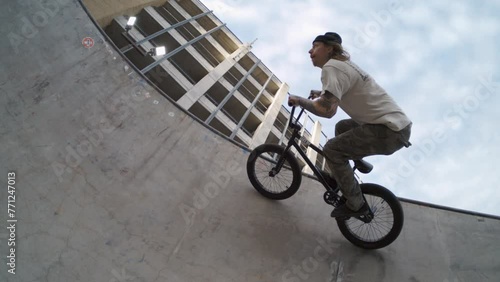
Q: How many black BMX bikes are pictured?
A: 1